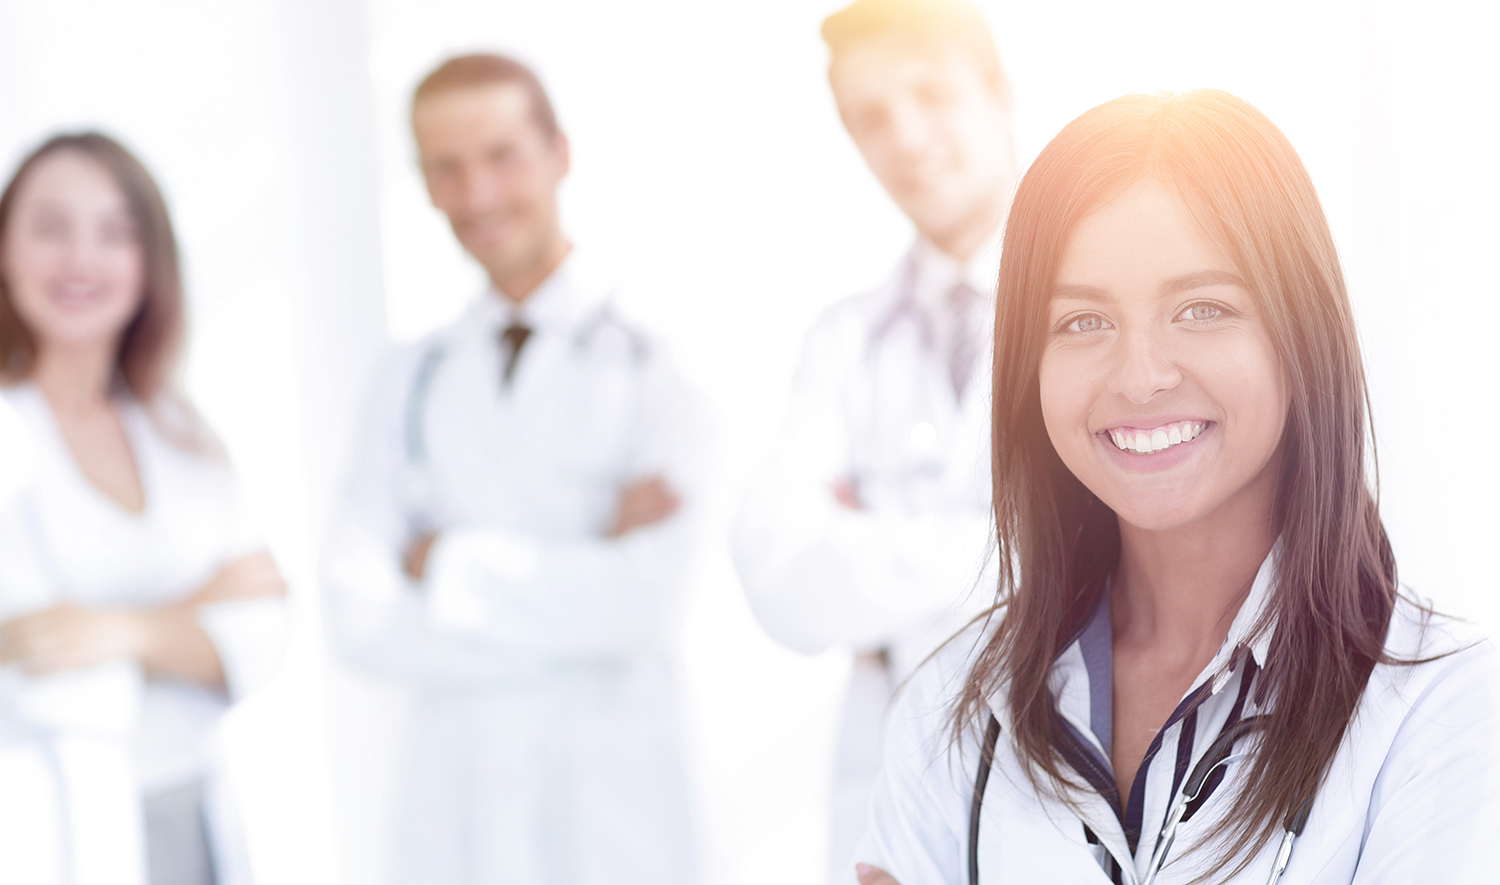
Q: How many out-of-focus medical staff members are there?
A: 3